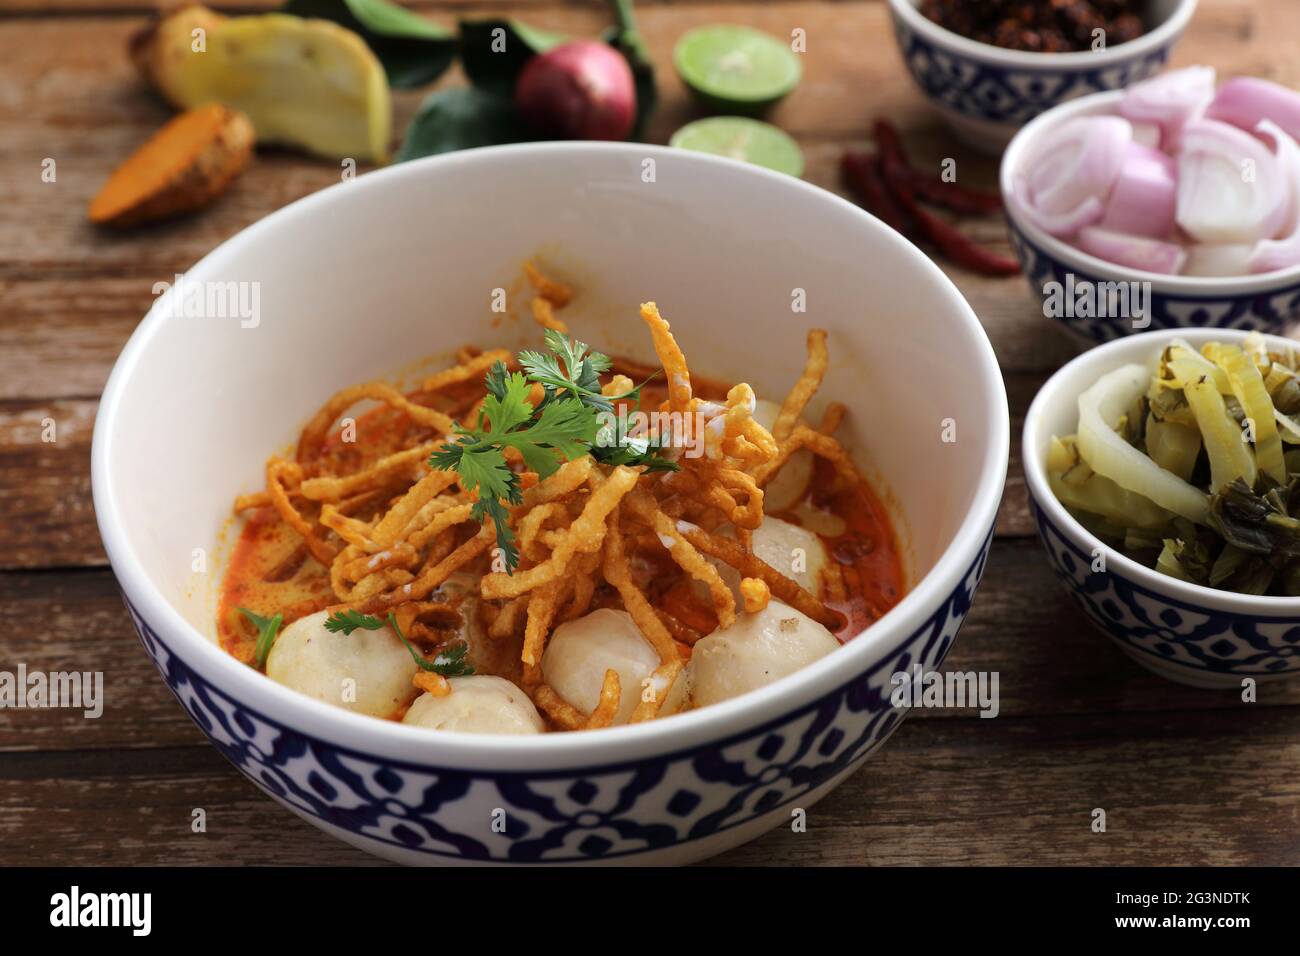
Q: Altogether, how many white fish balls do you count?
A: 6